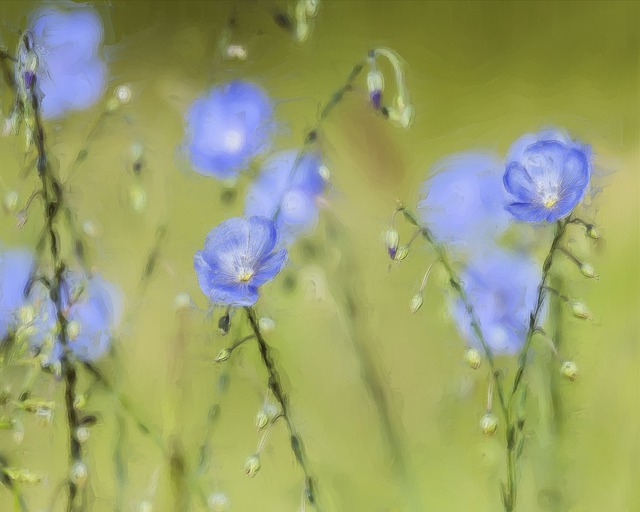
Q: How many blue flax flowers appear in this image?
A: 9